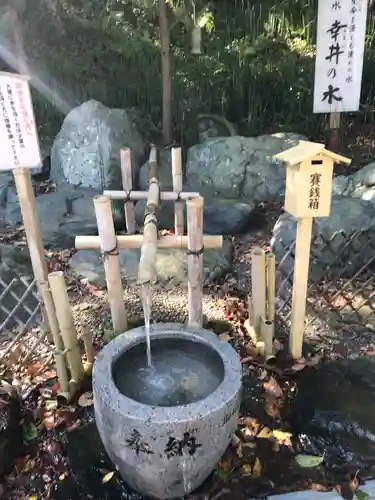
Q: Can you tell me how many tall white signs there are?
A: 2